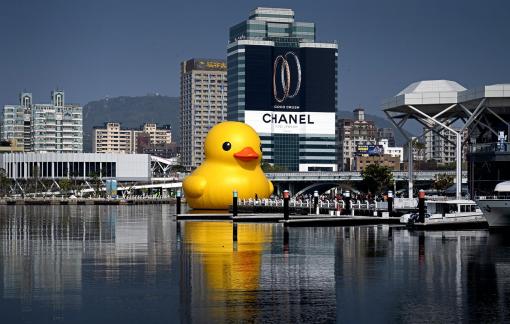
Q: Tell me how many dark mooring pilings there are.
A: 7